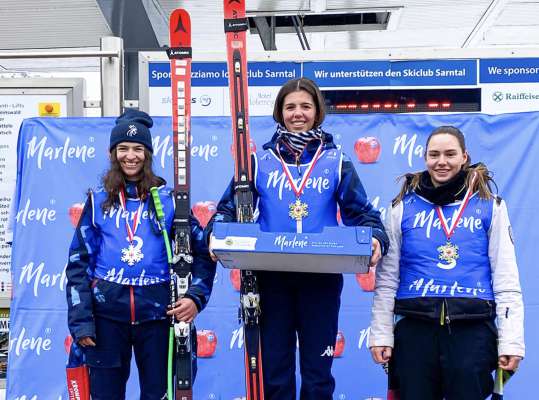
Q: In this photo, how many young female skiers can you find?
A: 3